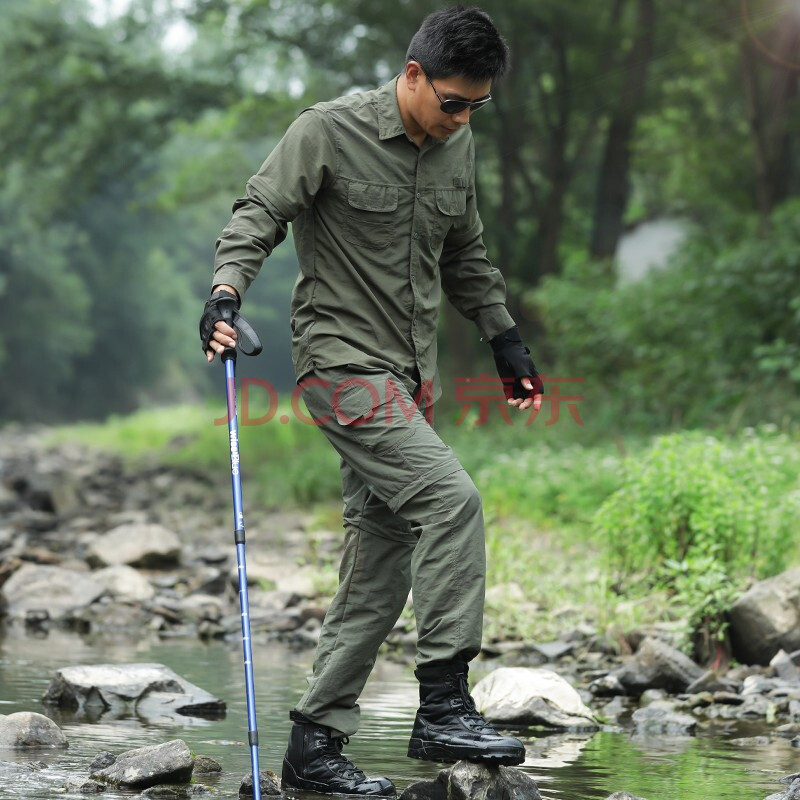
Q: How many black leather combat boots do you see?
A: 2